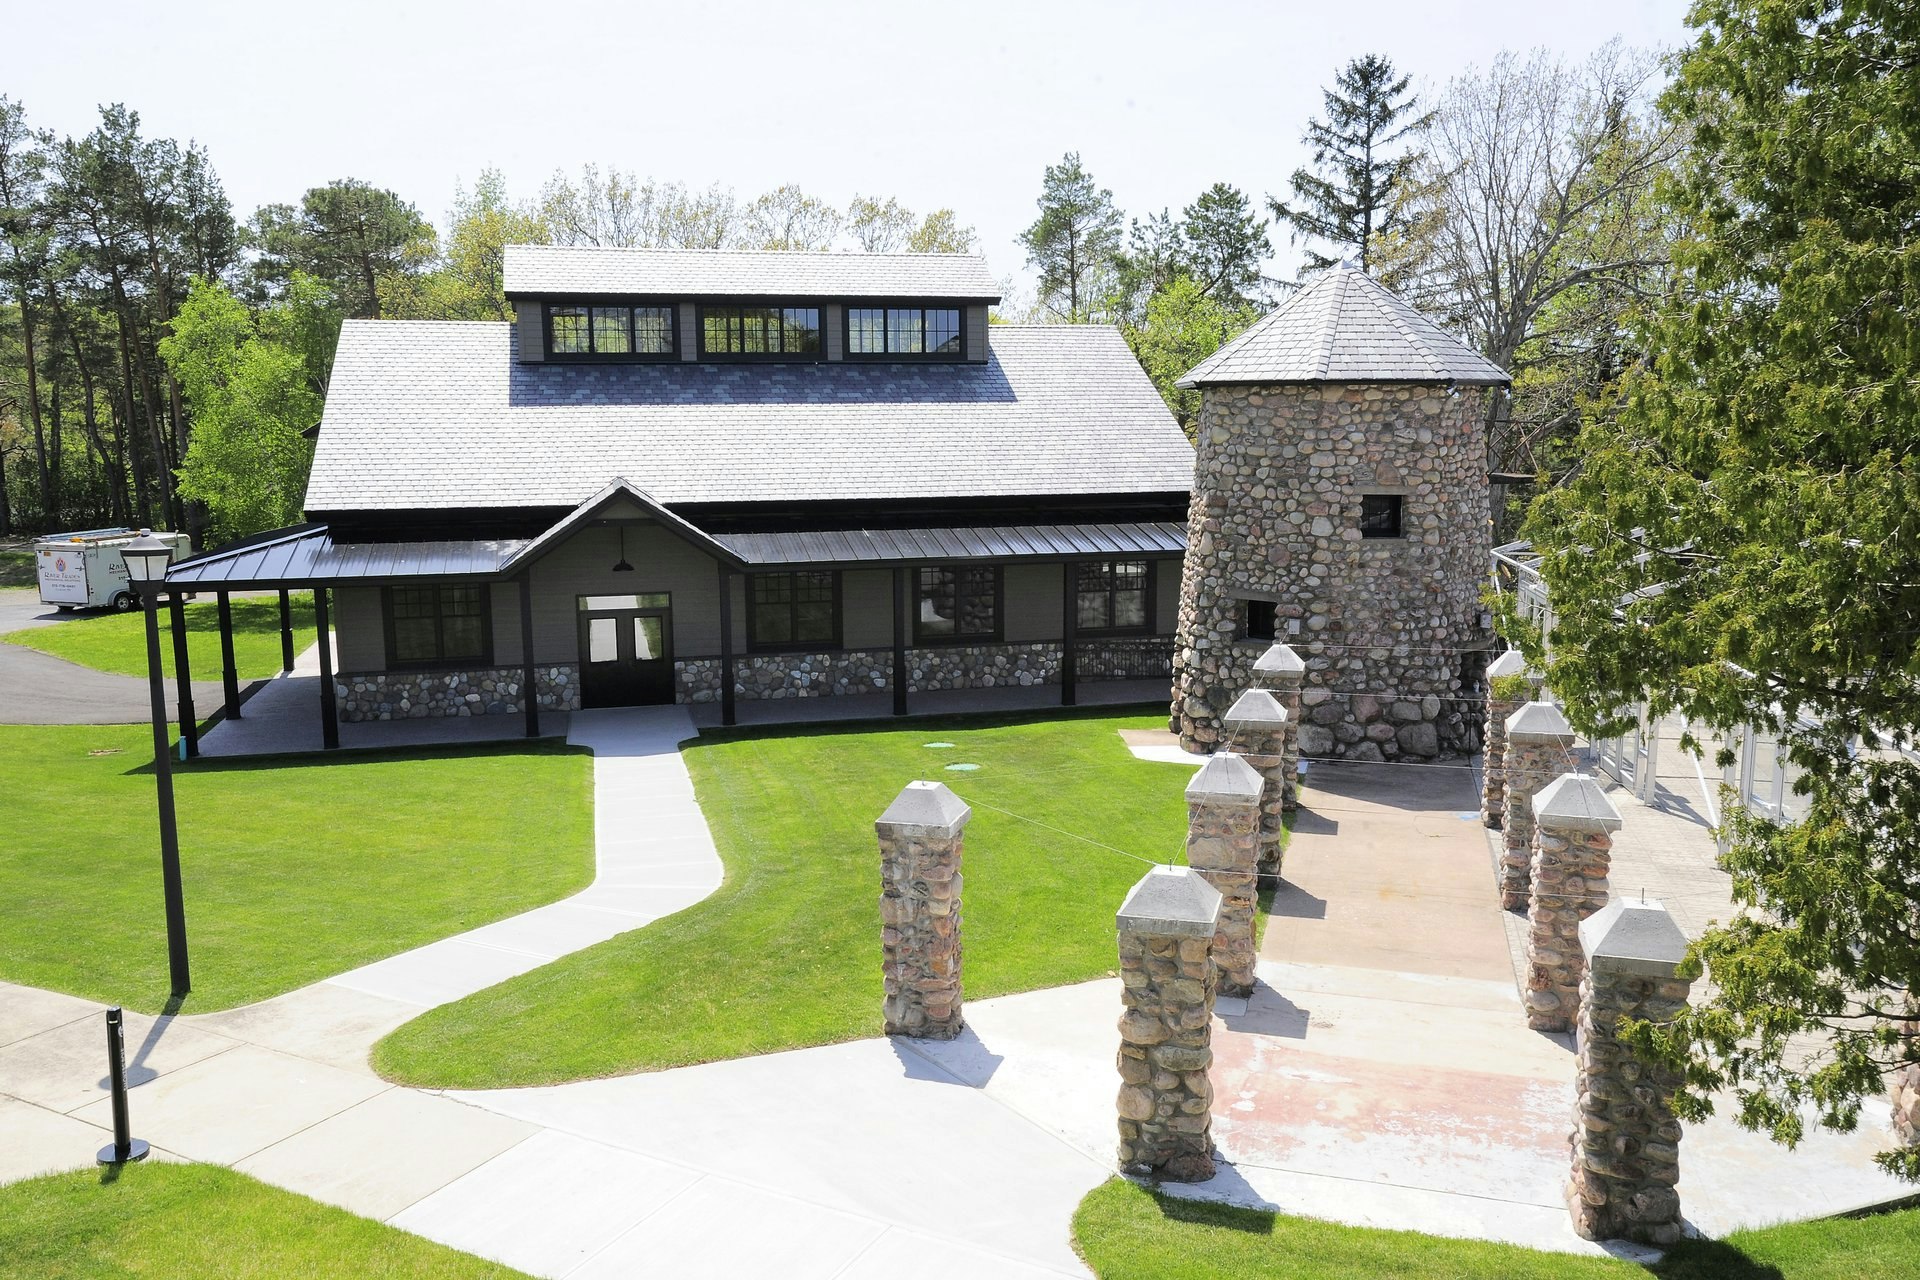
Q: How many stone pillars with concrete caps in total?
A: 9